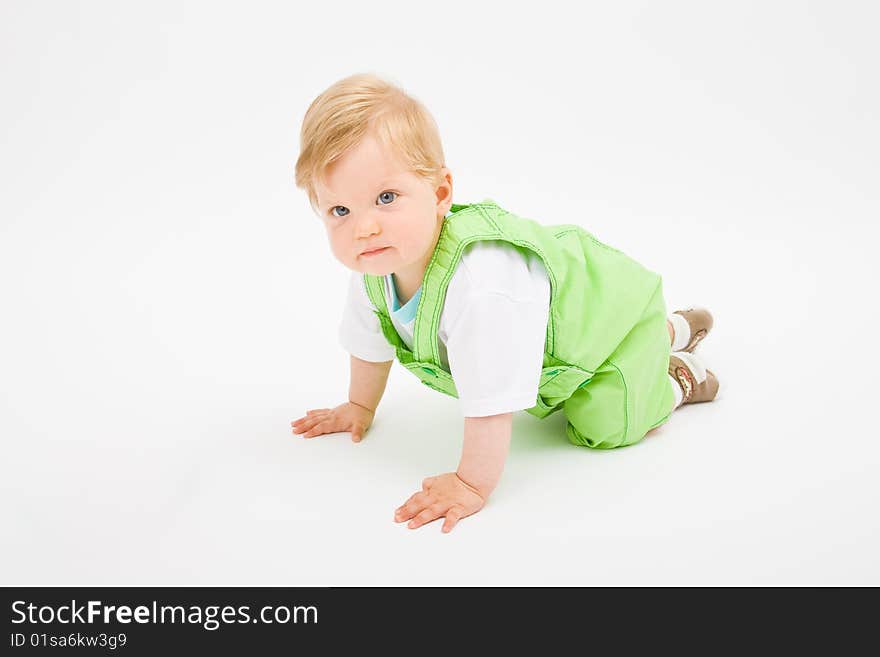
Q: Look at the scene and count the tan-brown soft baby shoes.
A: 2